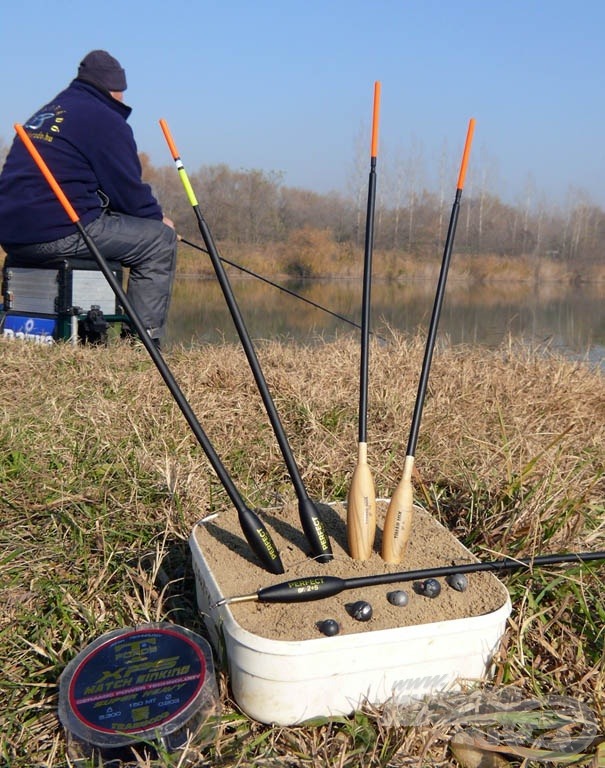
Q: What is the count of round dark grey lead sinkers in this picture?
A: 5